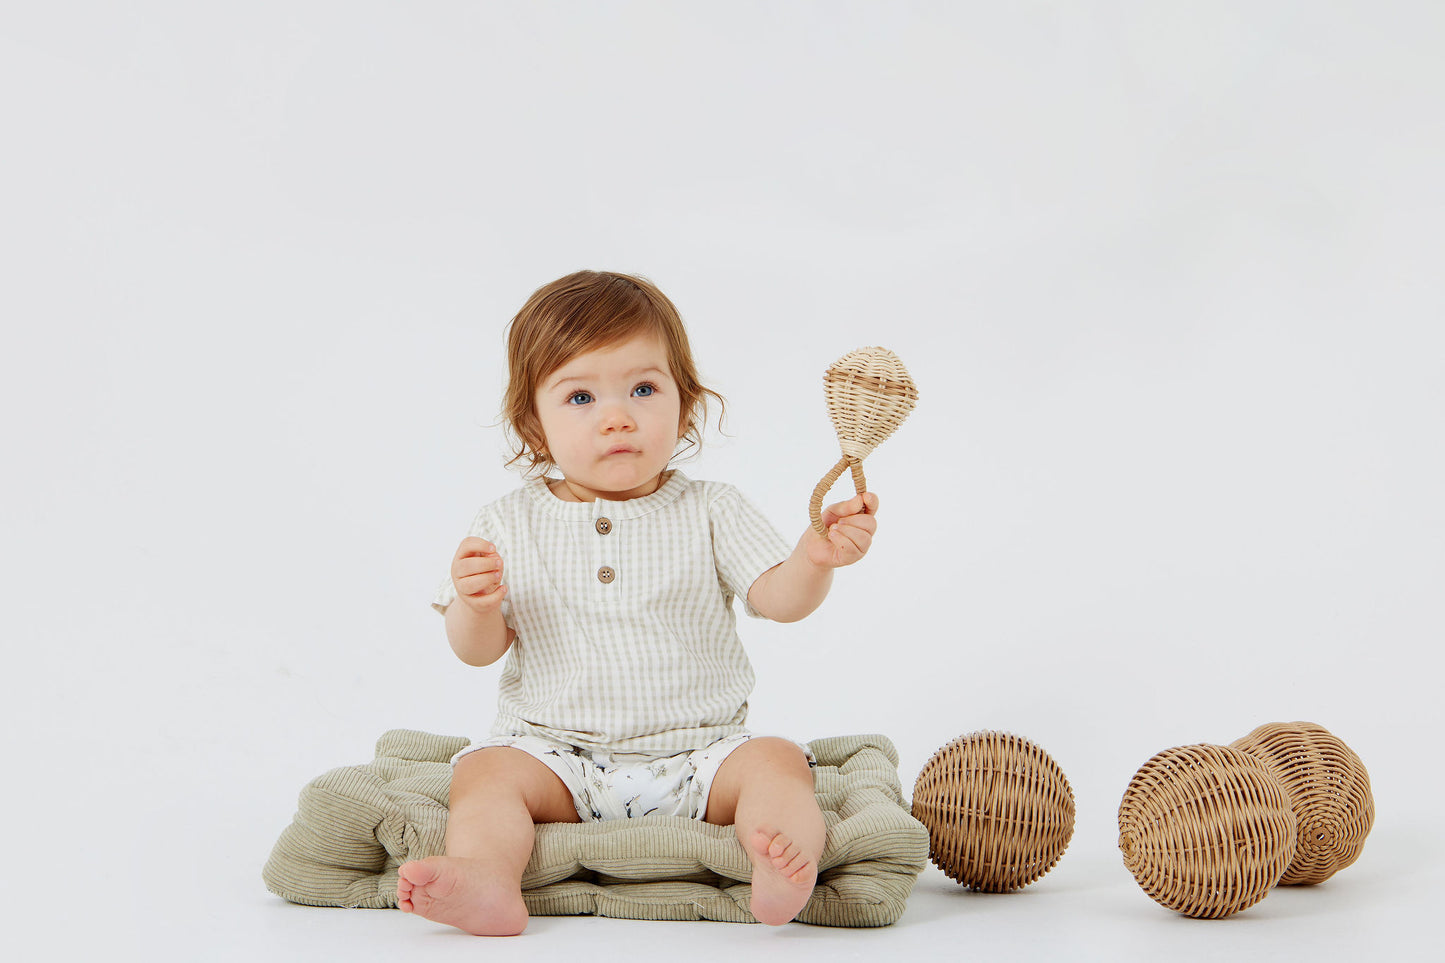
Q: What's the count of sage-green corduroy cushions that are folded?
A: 1